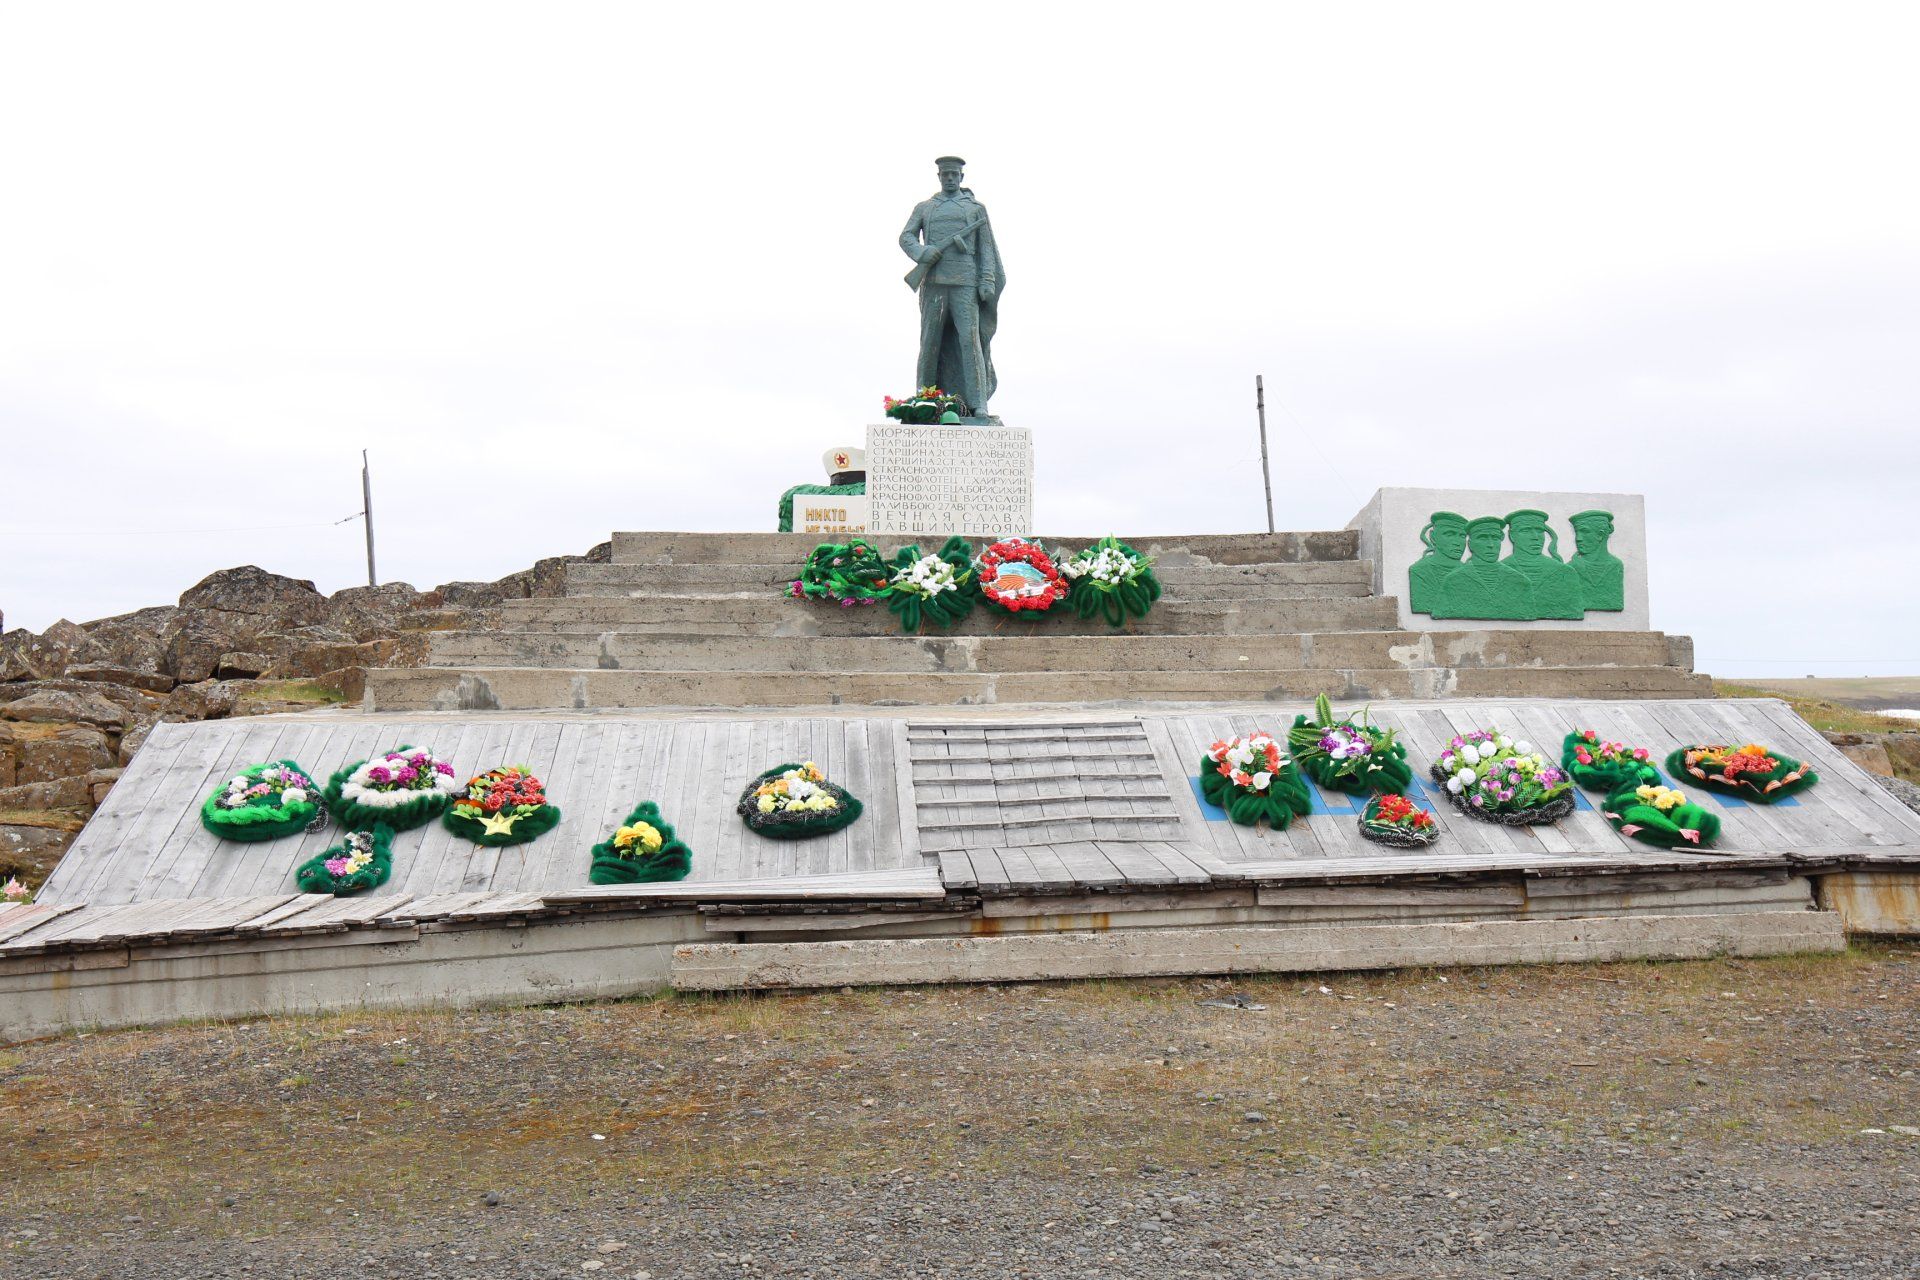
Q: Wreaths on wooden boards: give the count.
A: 13